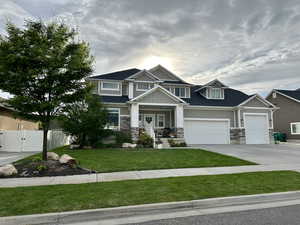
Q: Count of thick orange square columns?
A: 0